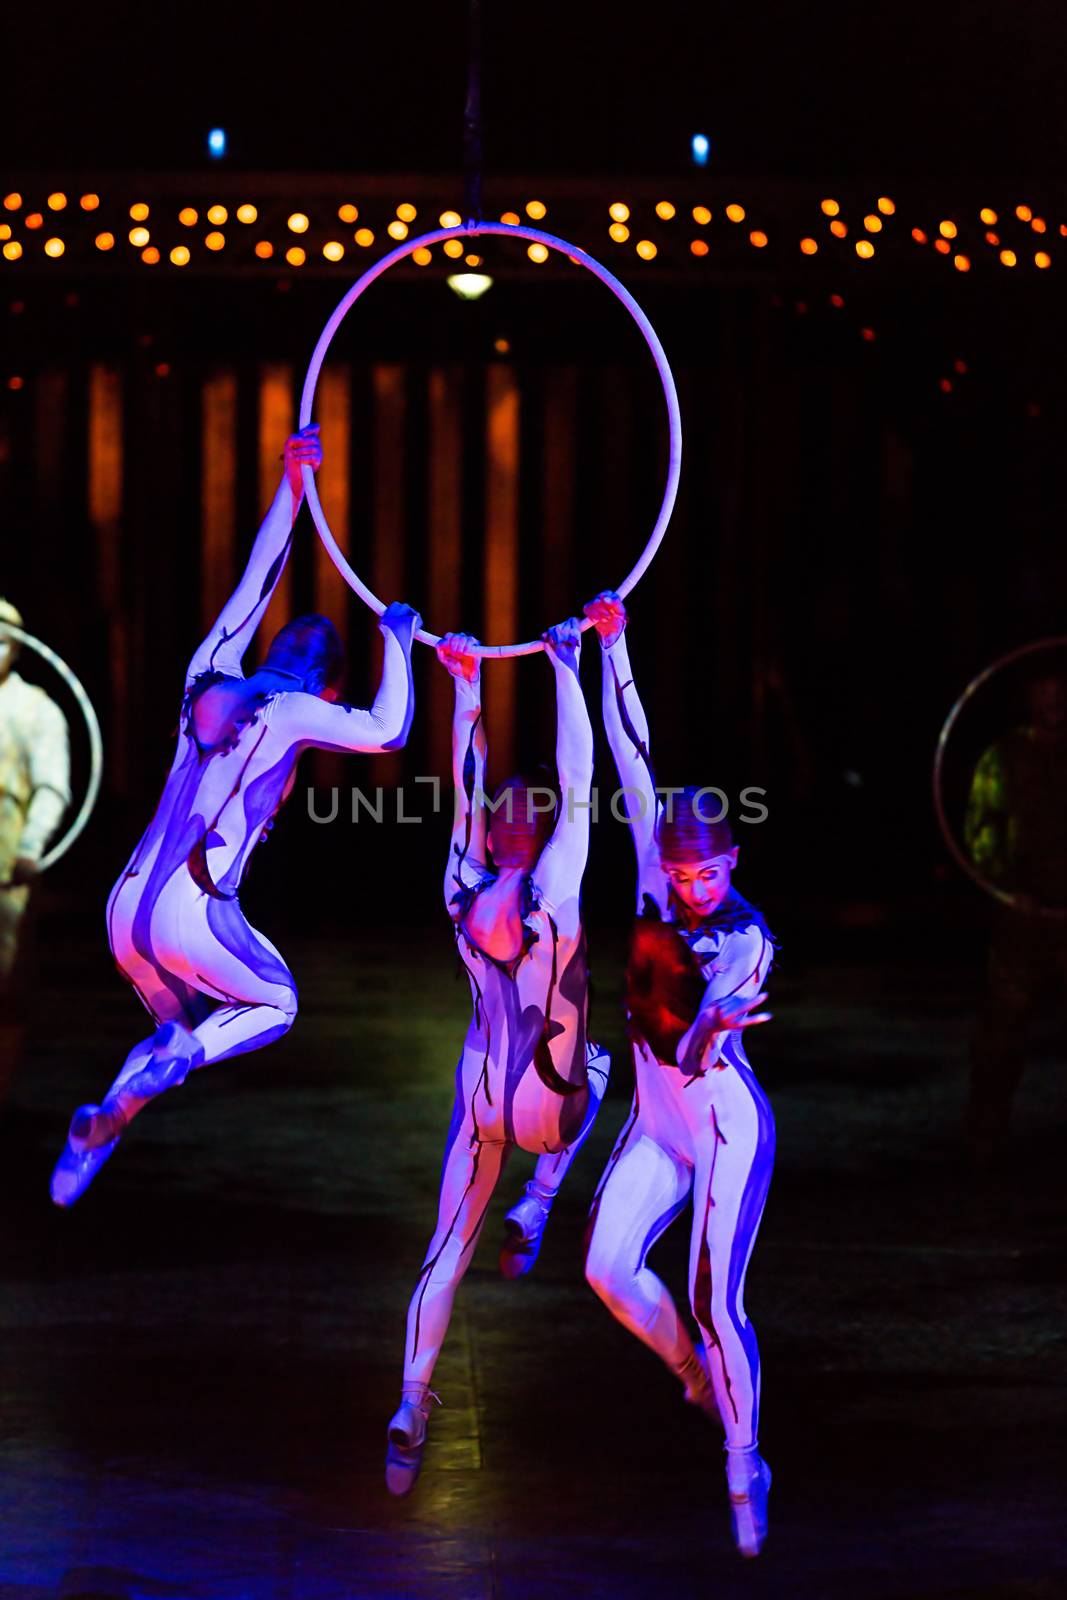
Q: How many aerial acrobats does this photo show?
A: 3